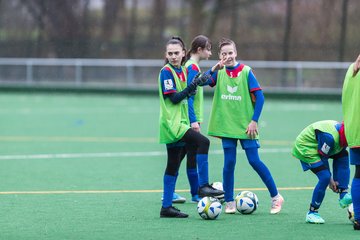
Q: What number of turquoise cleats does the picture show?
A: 2